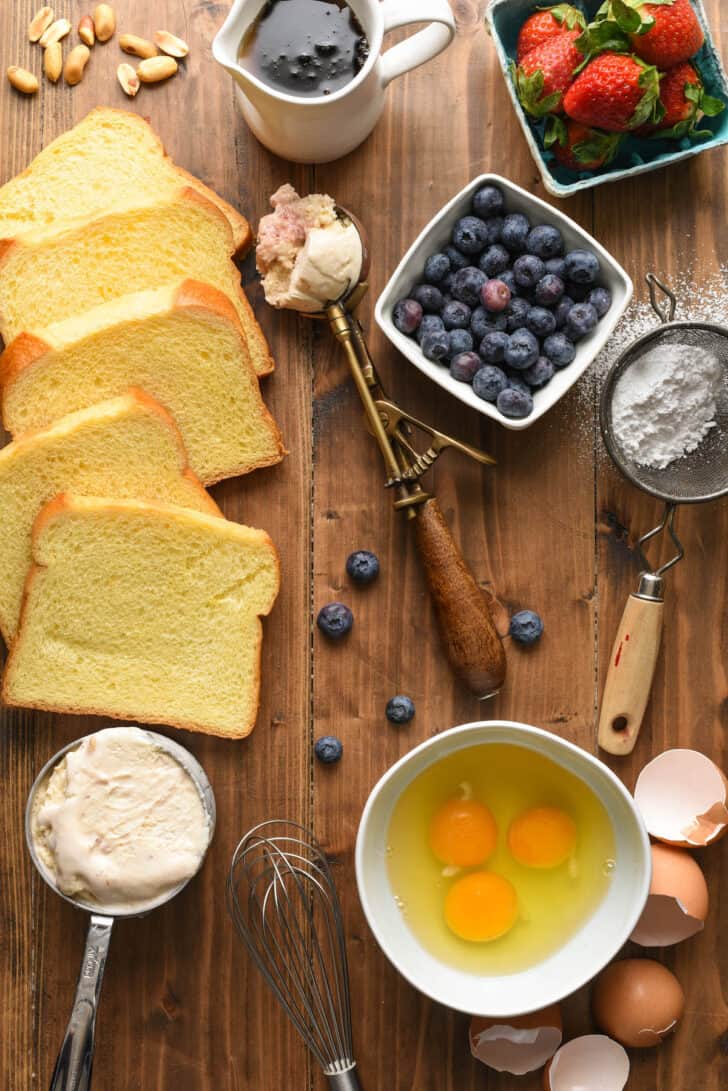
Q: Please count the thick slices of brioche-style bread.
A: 5